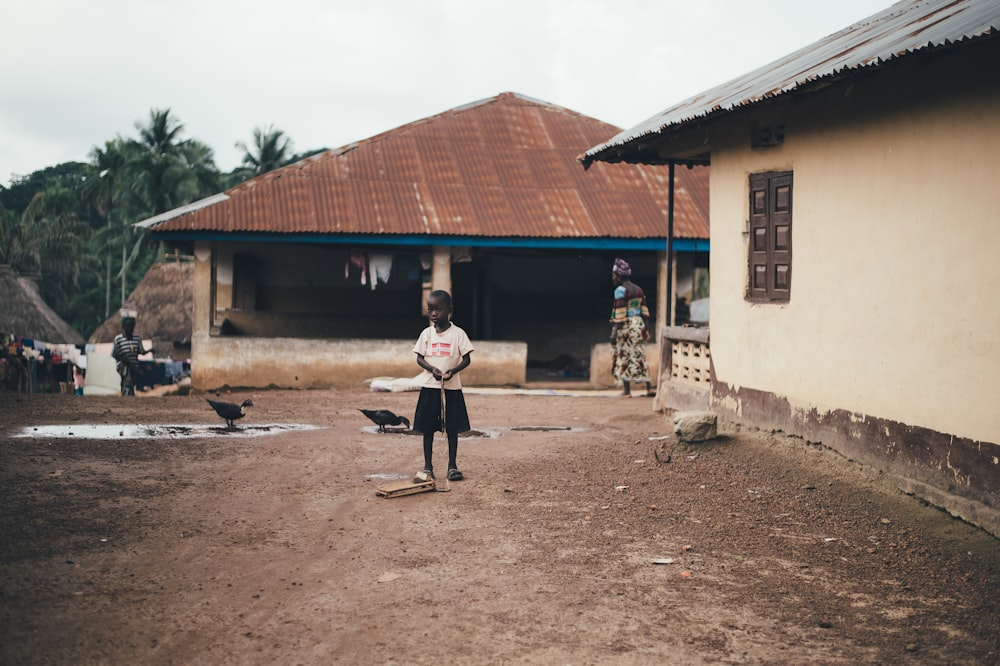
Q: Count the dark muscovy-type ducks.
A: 2